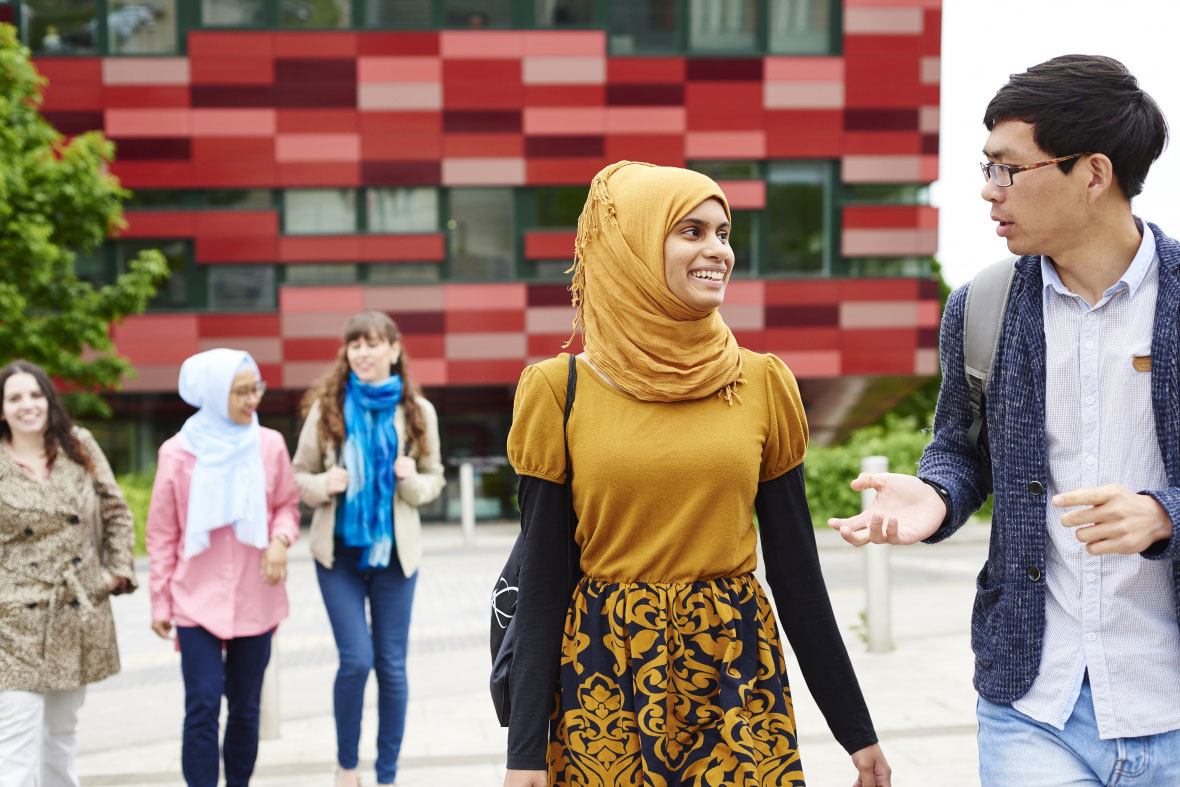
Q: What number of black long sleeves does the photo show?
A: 2